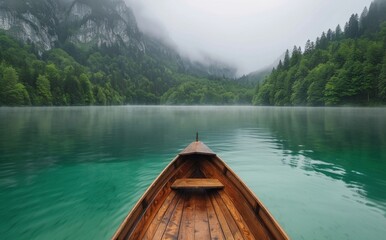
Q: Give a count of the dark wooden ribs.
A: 4